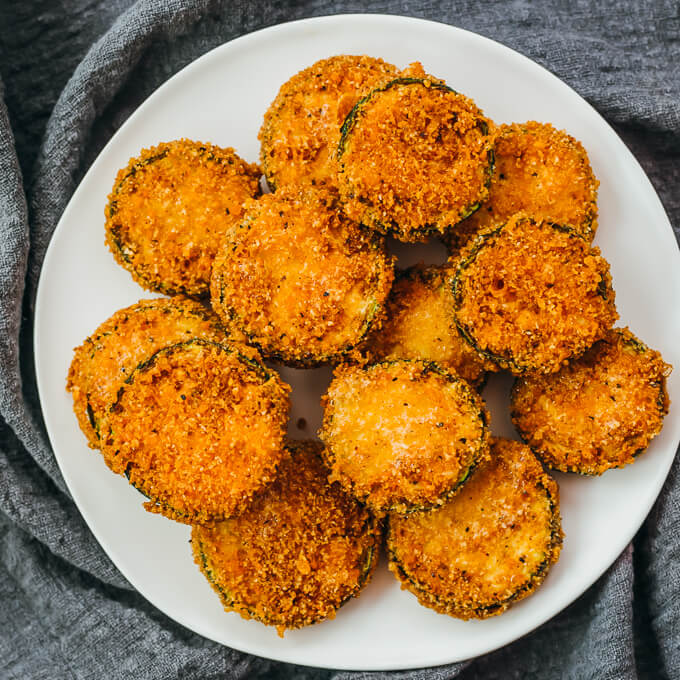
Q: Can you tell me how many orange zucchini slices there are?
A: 13